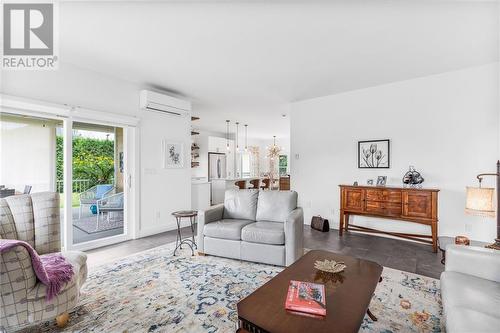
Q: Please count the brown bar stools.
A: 3